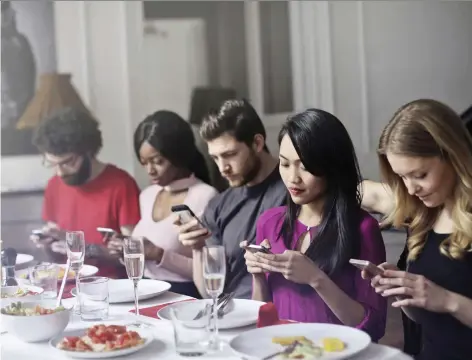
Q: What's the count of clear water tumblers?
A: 3